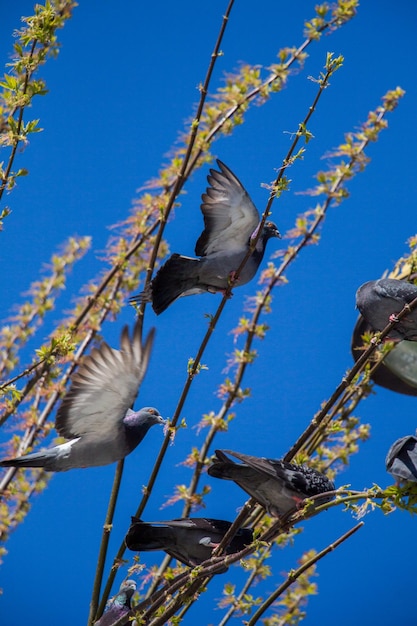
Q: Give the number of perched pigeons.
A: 6